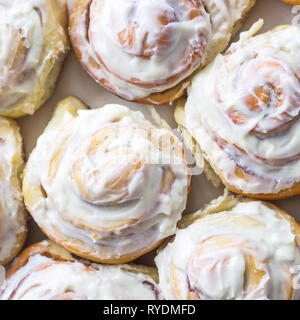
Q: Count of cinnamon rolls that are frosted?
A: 7